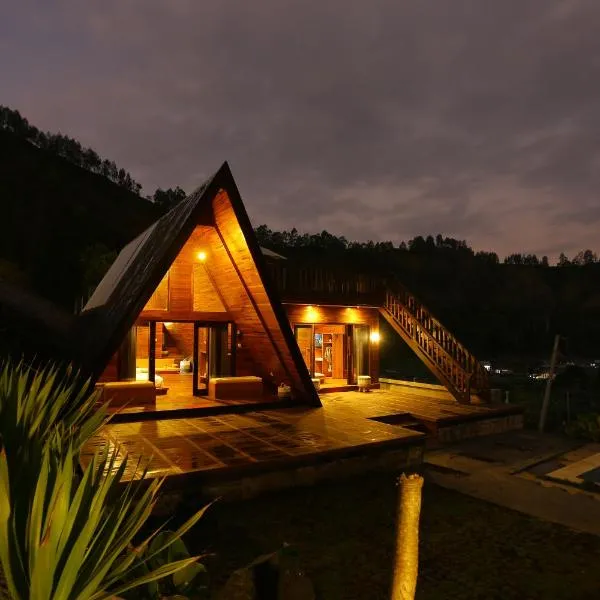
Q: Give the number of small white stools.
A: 2